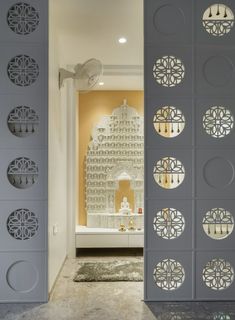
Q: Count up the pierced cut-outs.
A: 14